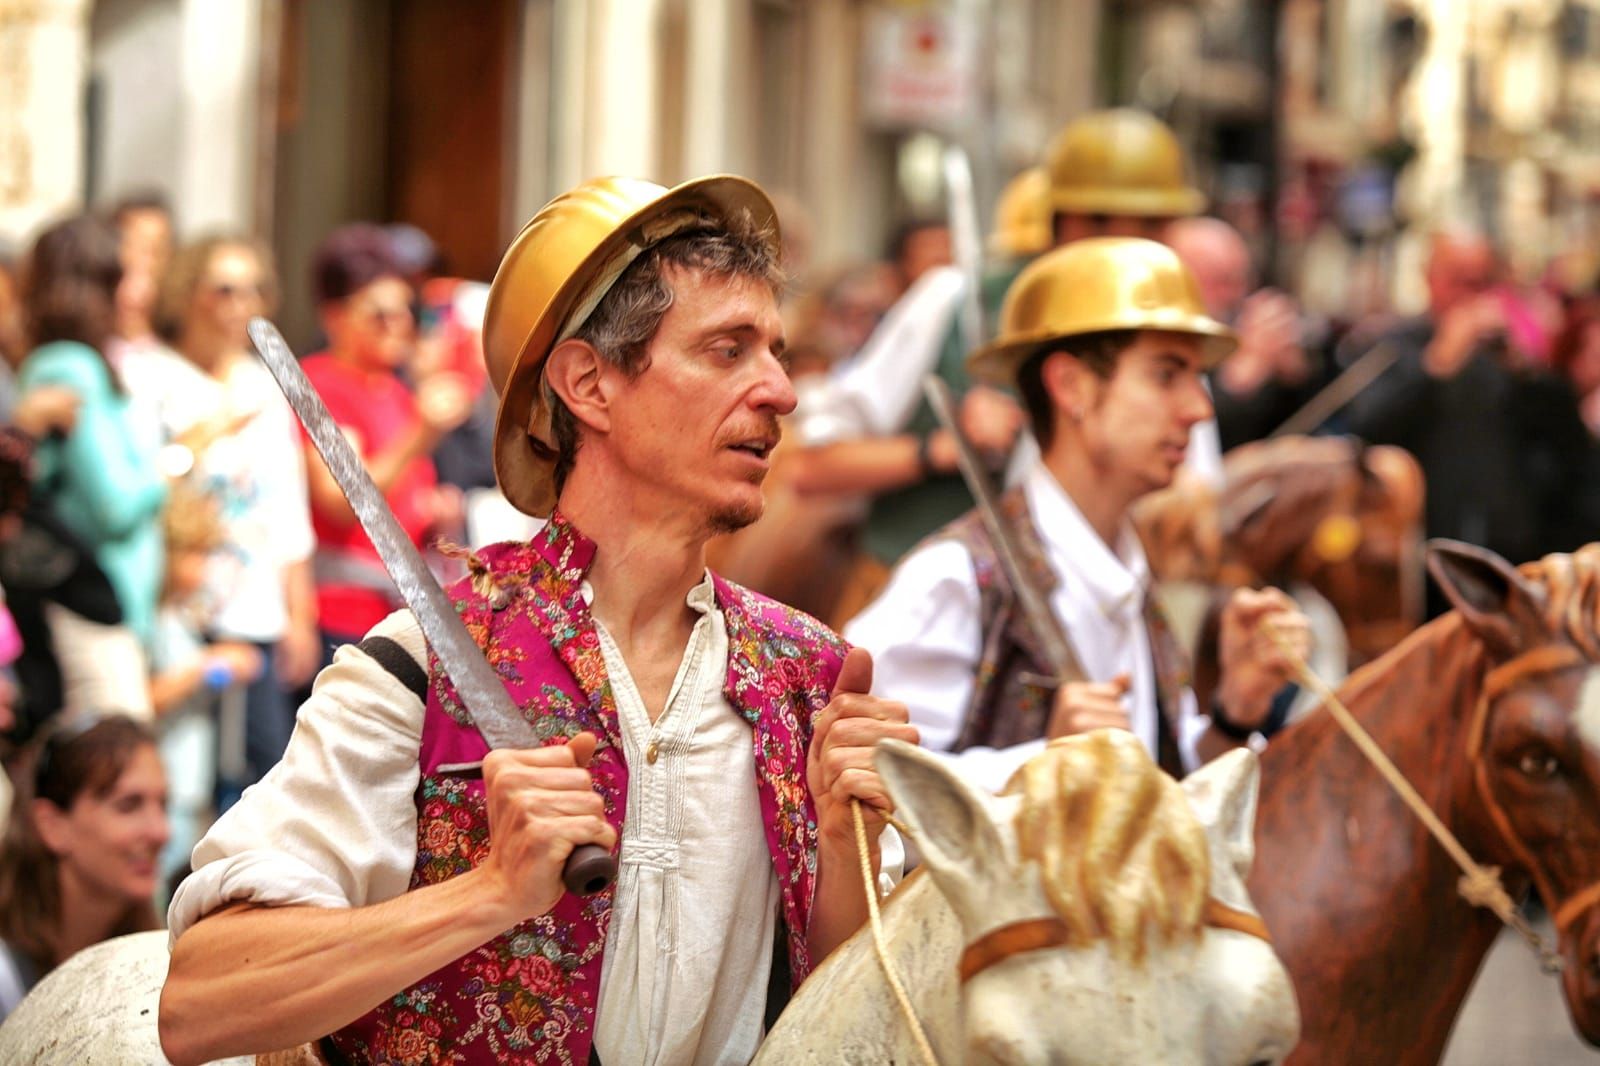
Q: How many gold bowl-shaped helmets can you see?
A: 4